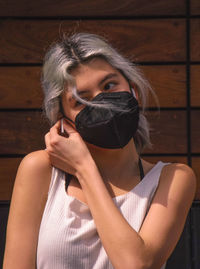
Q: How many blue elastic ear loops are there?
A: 0